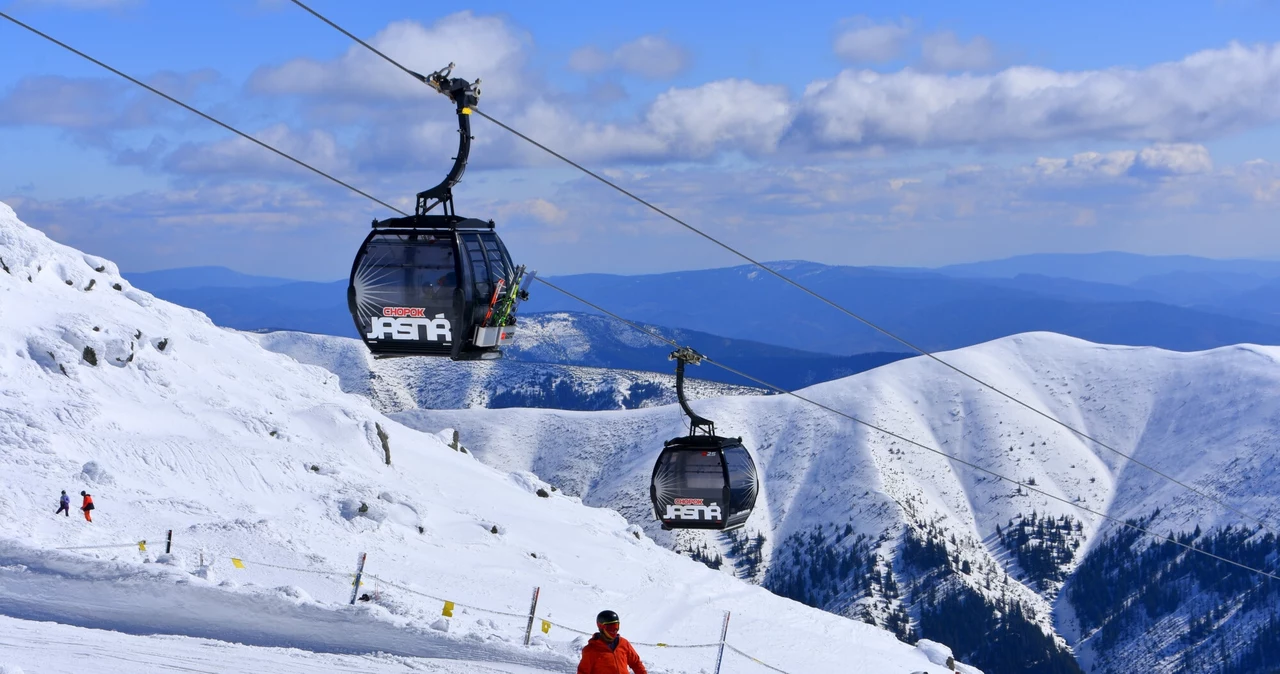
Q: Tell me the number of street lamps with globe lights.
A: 0